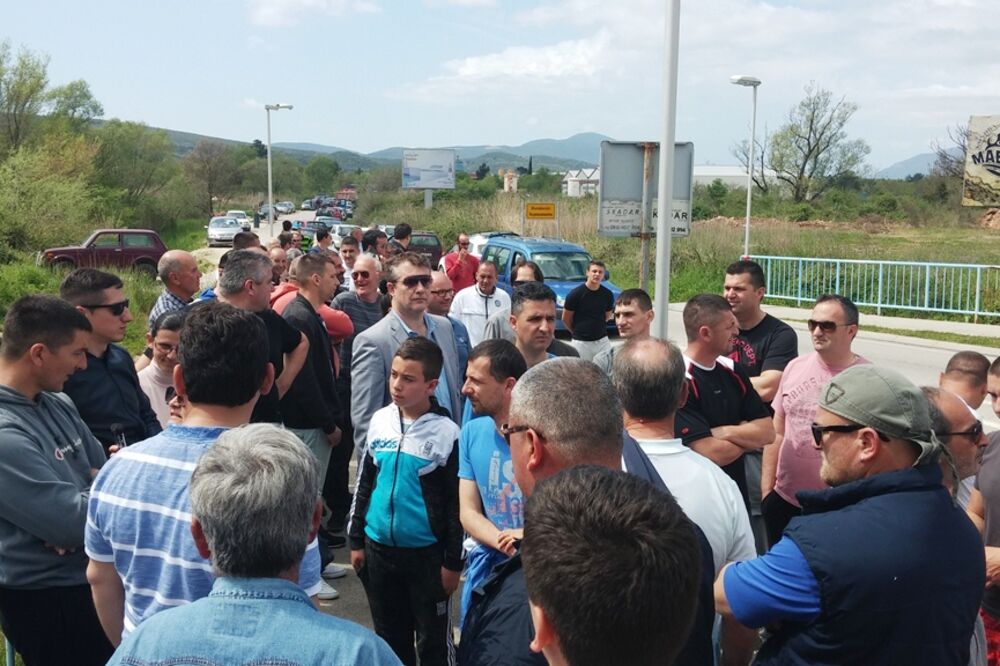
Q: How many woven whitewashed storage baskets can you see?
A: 0